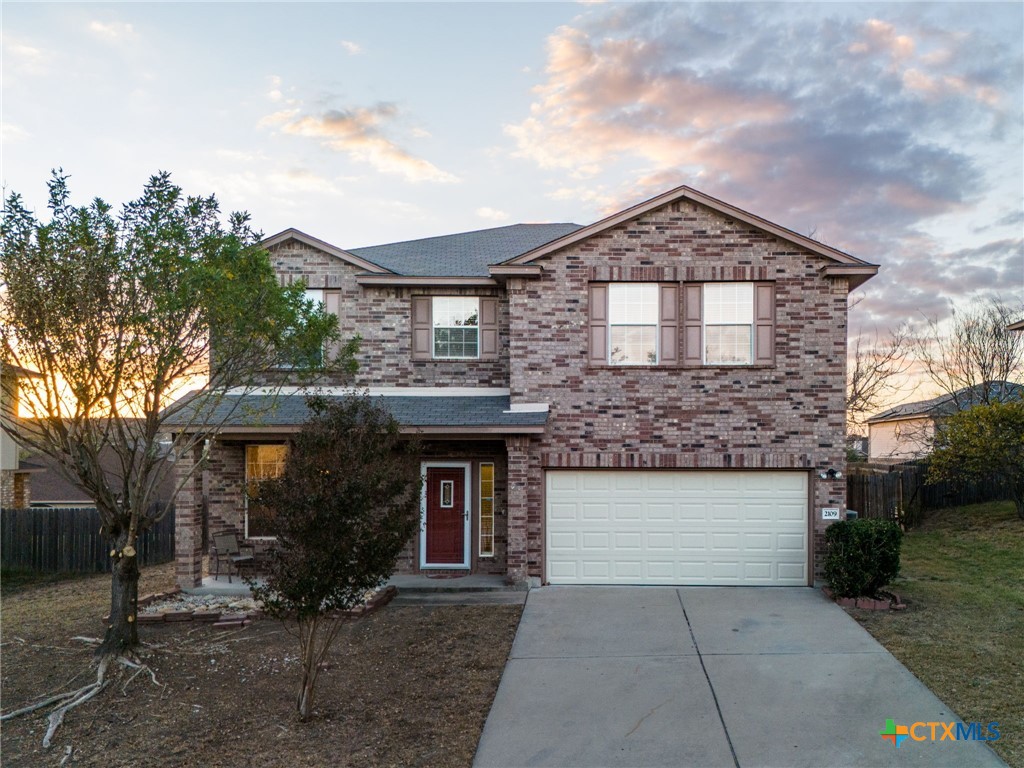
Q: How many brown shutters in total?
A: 7